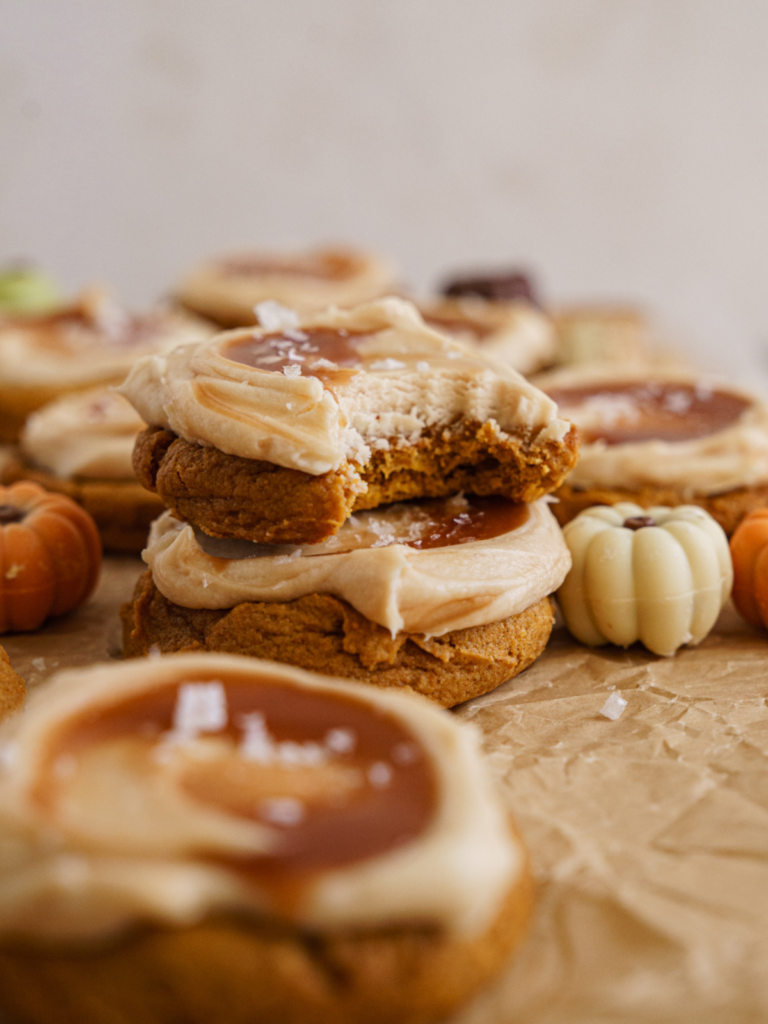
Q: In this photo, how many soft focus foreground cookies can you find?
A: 1